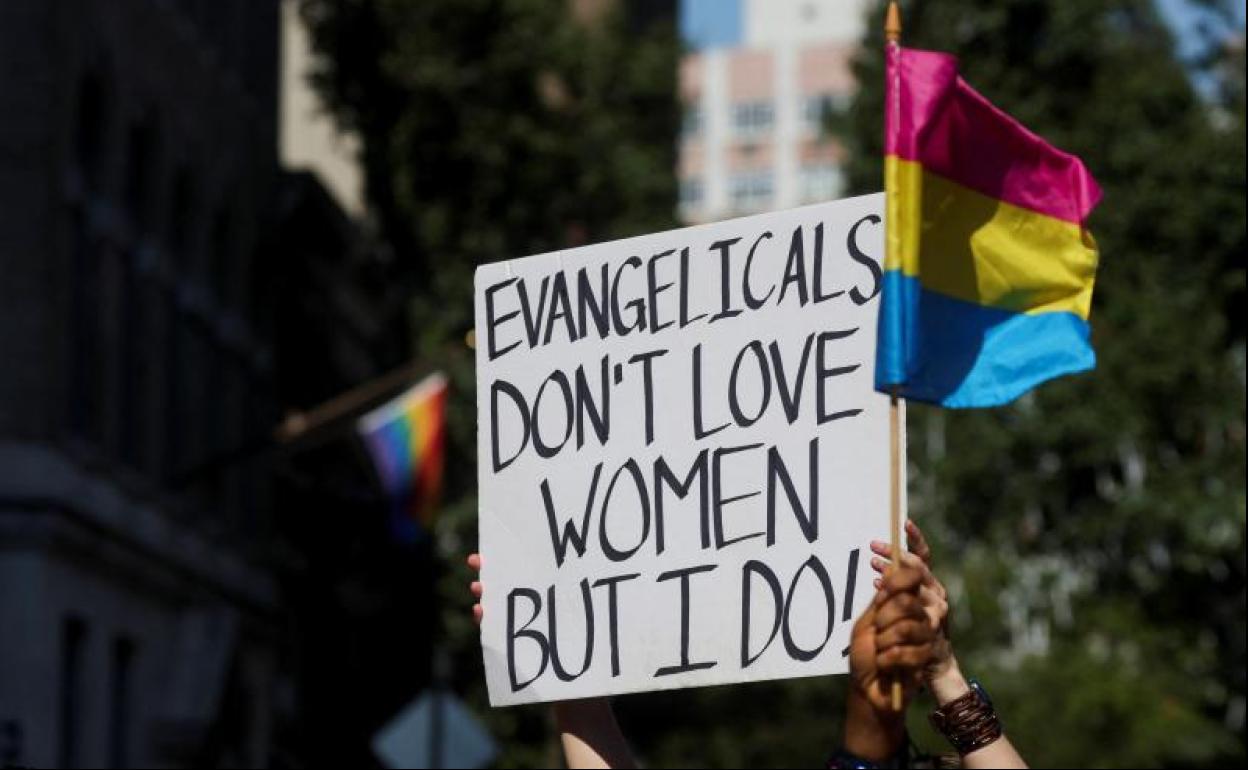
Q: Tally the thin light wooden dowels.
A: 1